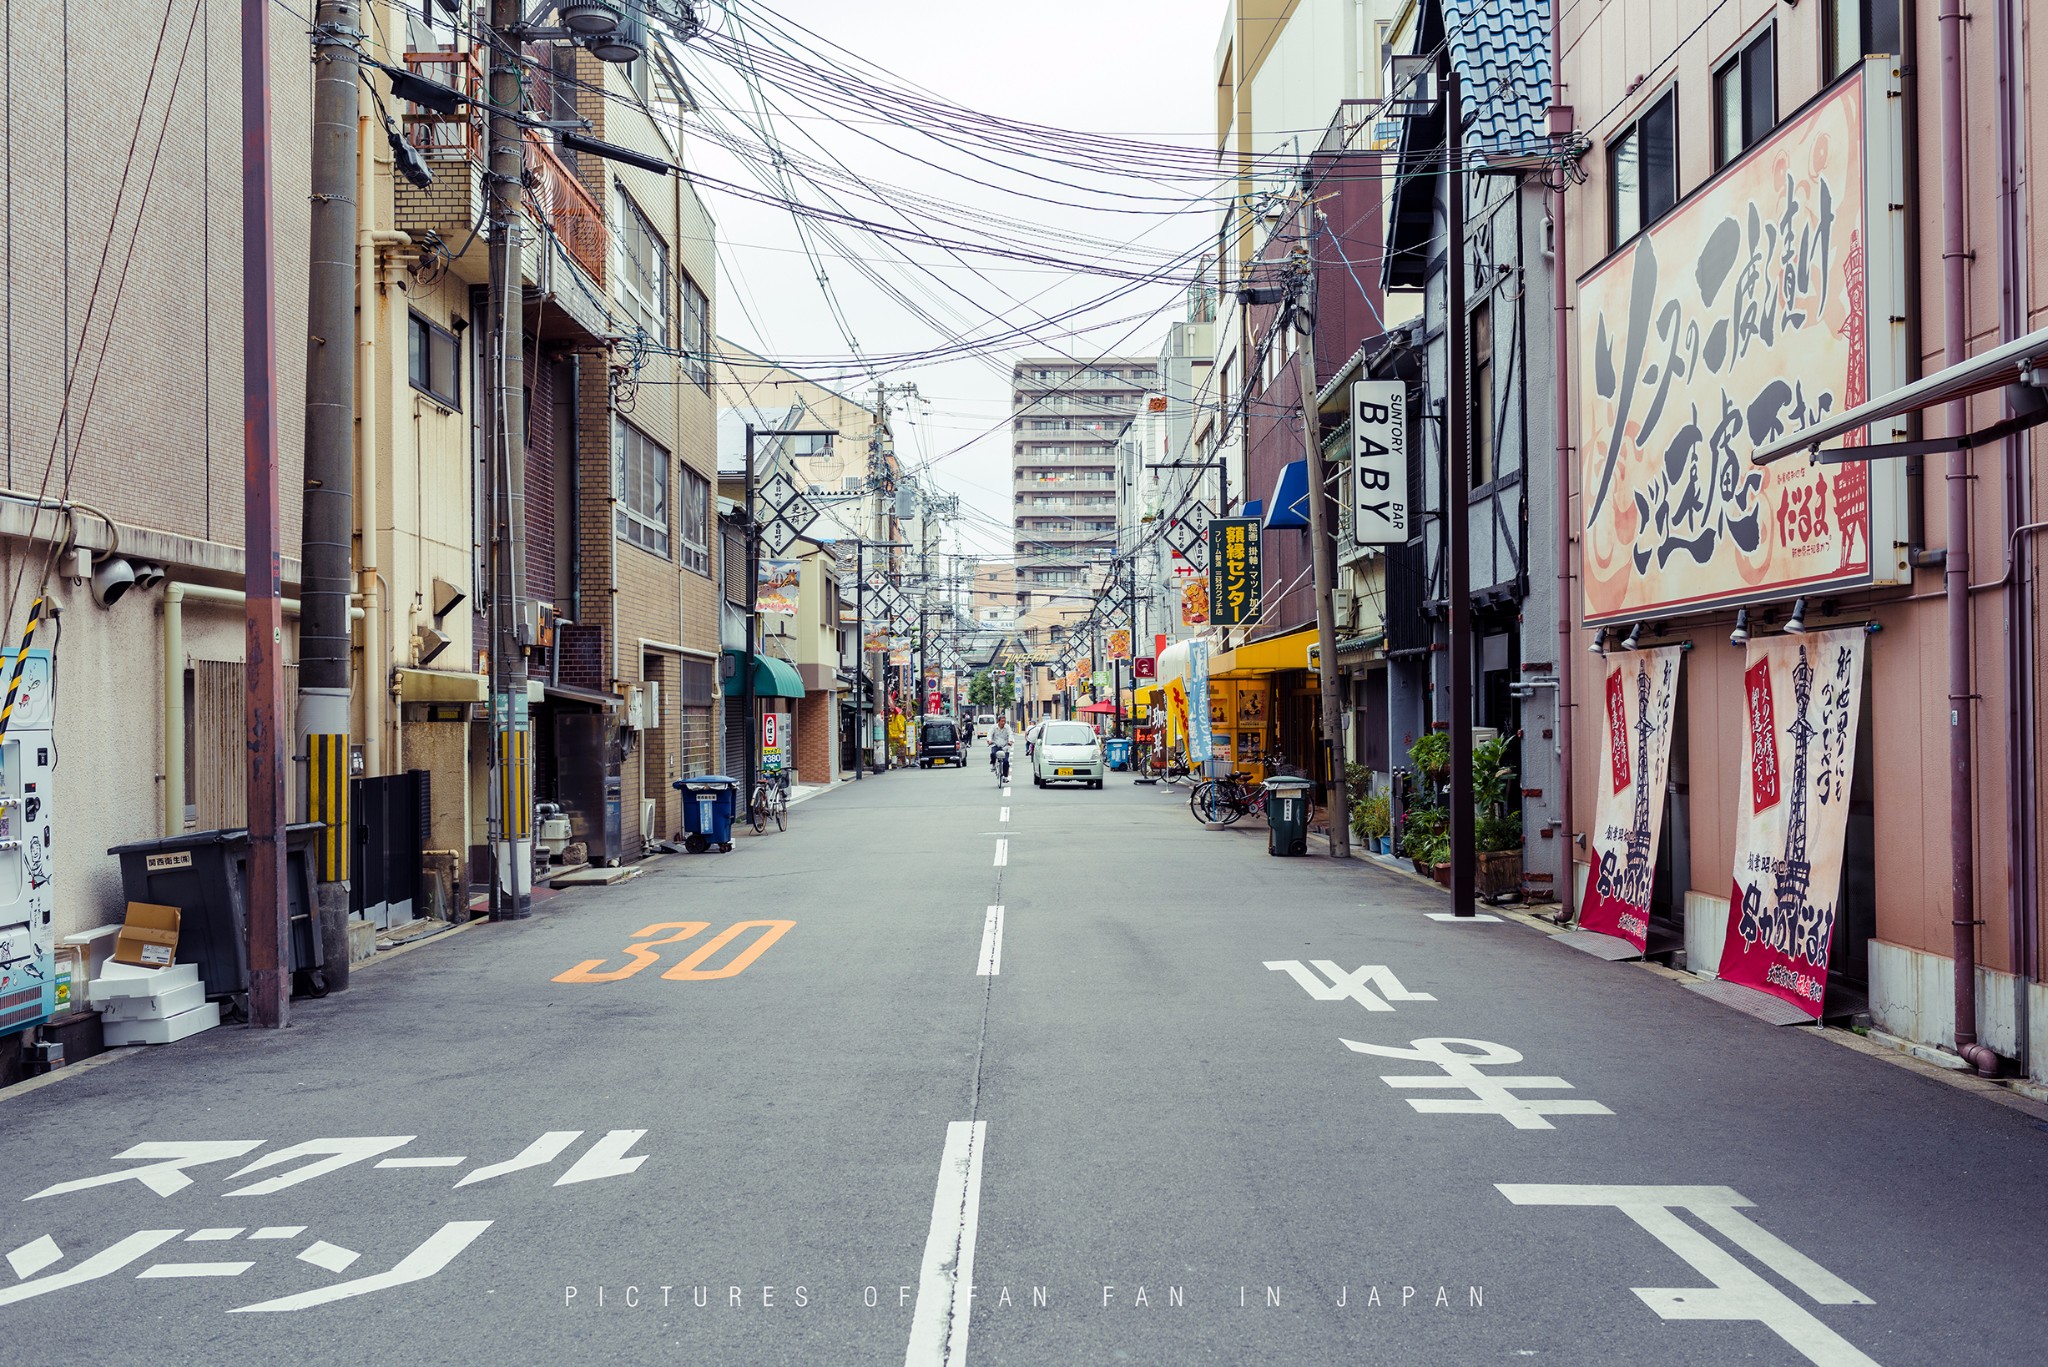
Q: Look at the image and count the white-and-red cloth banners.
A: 2